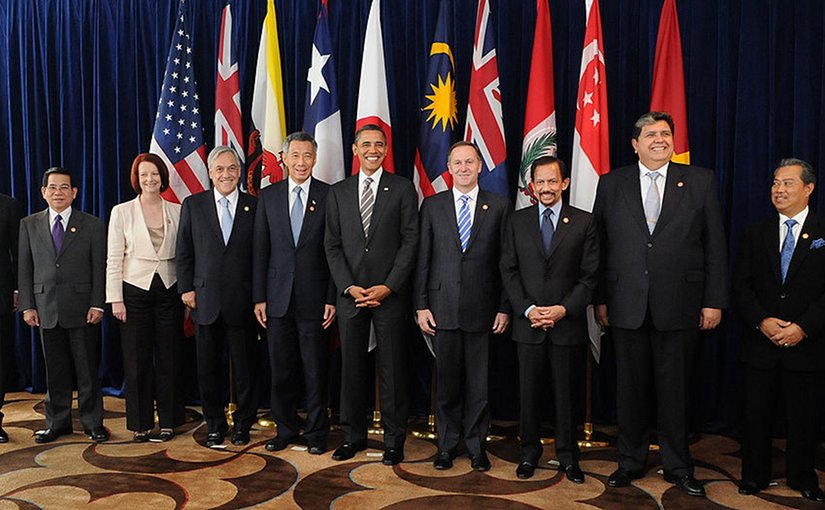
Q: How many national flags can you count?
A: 10